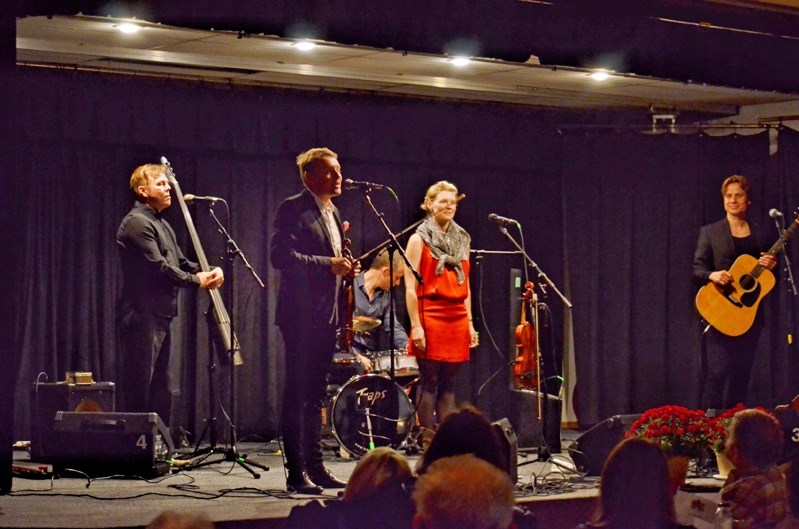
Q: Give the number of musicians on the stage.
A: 5